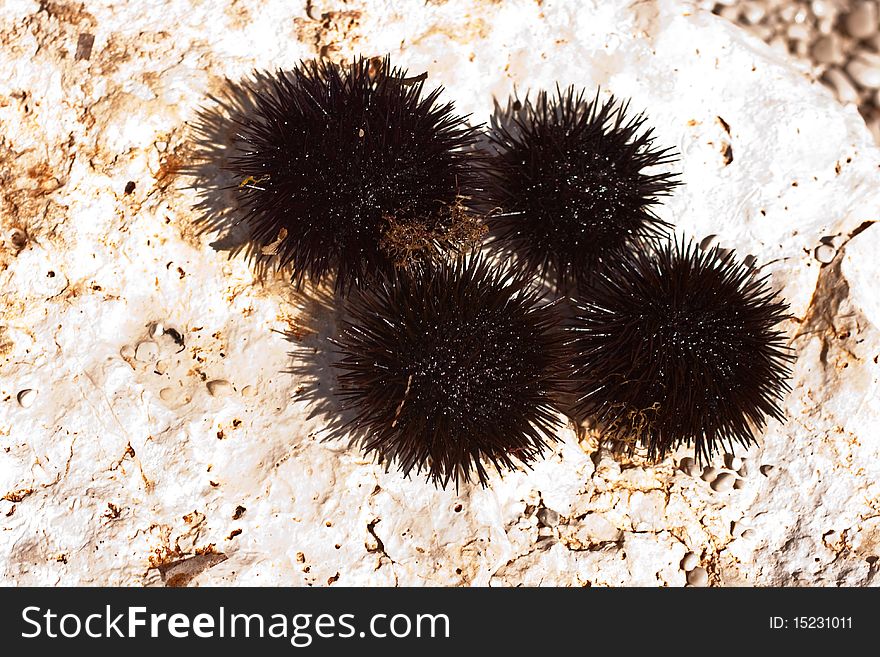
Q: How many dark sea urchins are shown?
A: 4